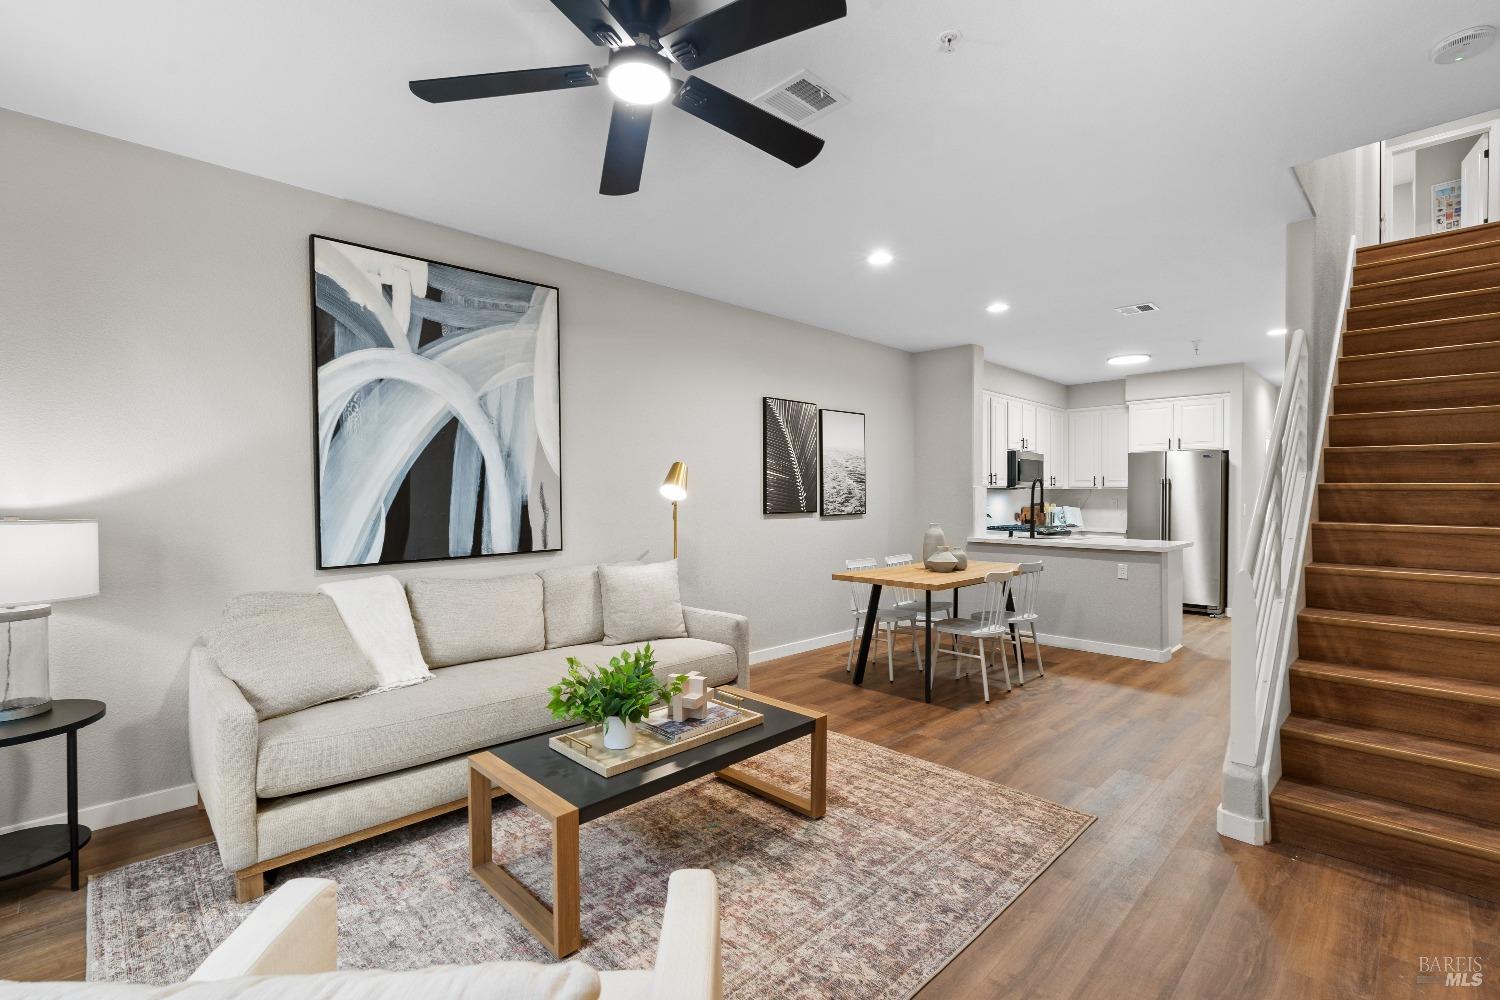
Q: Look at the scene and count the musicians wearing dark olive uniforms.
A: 0